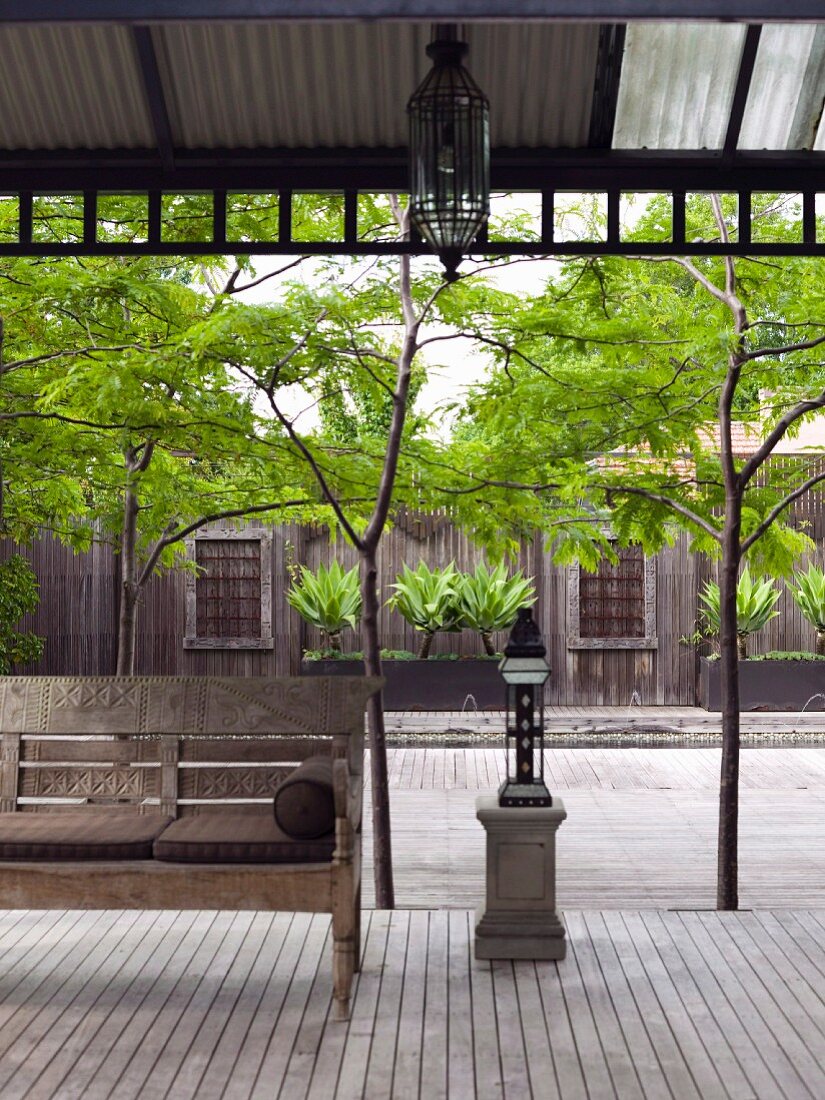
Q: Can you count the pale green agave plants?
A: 5